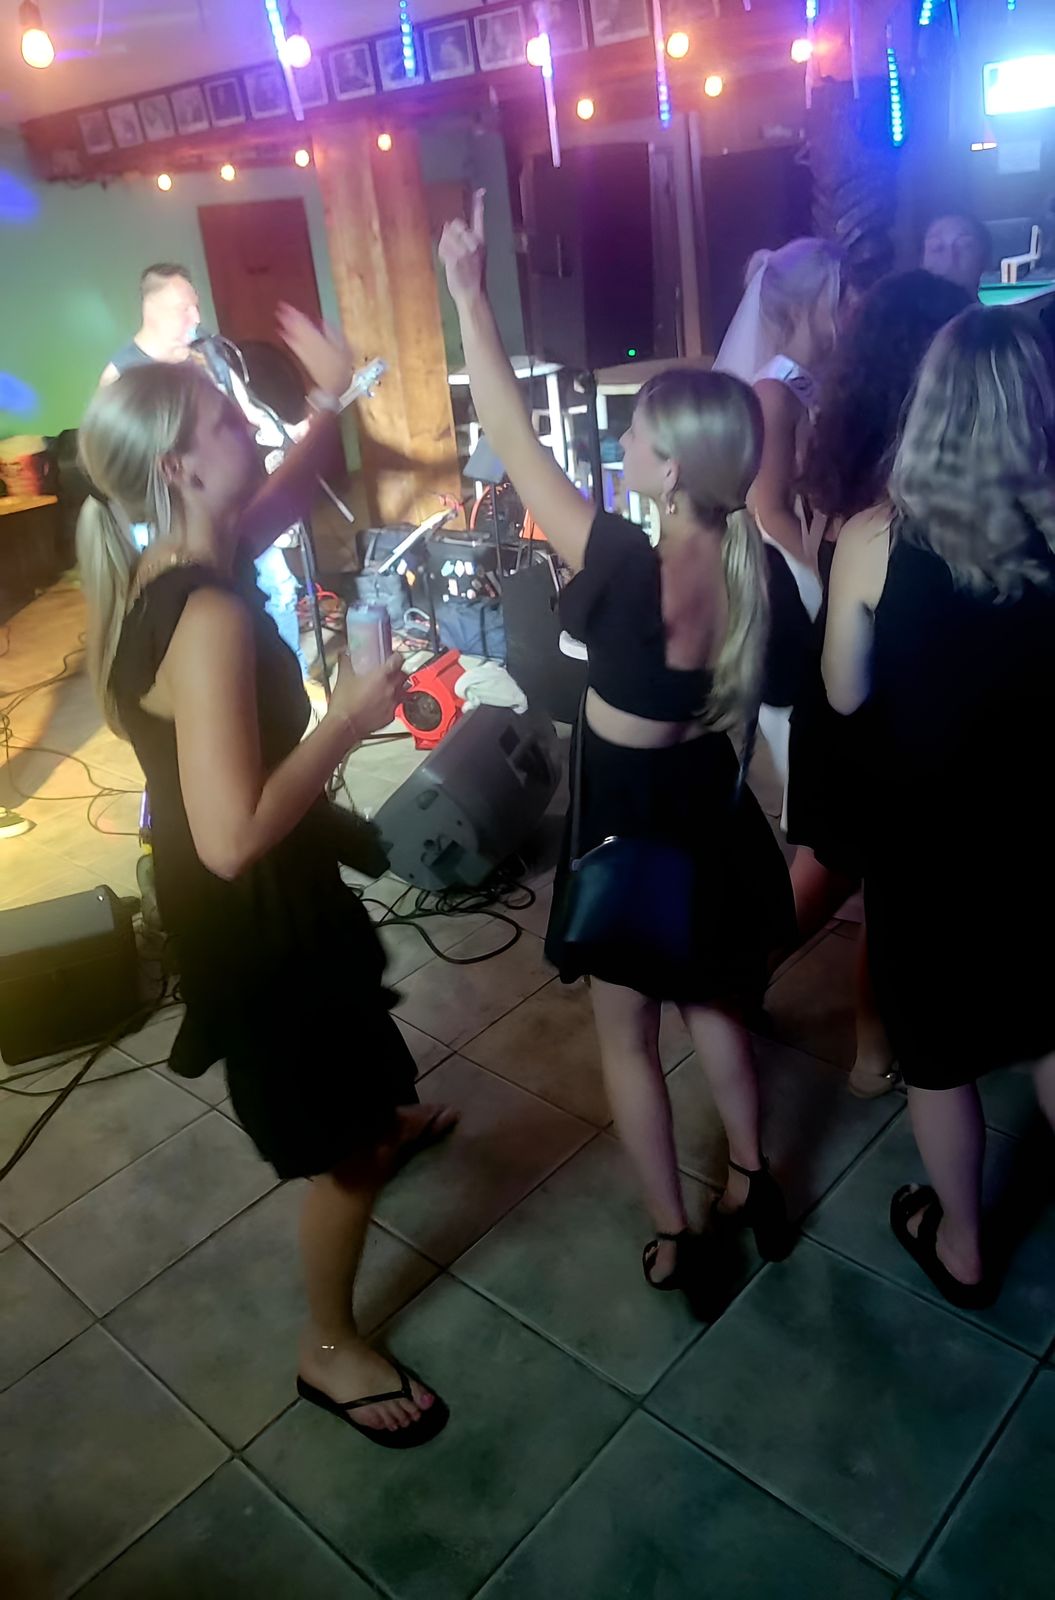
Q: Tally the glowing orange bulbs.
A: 11